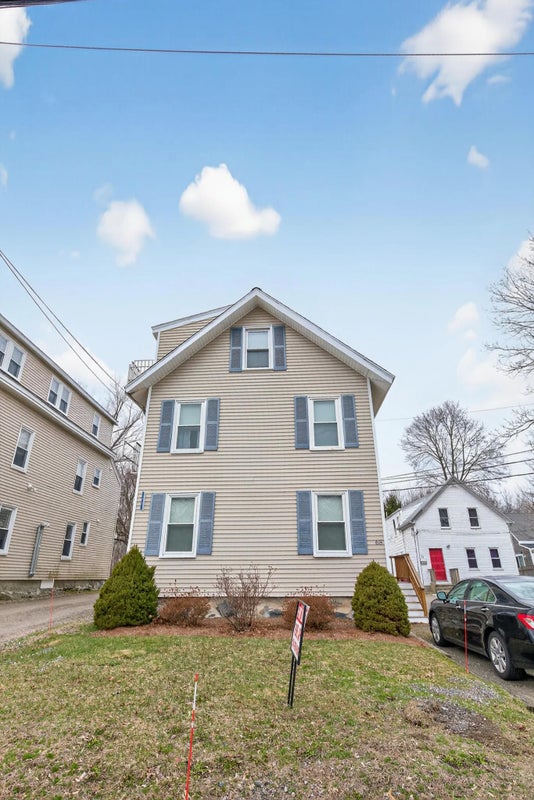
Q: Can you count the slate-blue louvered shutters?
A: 10